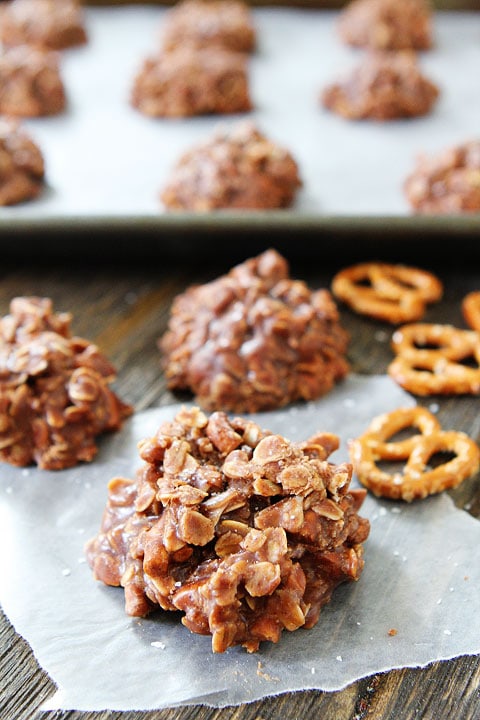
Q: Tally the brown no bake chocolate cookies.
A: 12